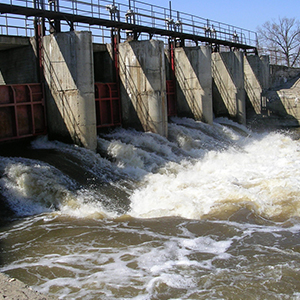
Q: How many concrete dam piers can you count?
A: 5